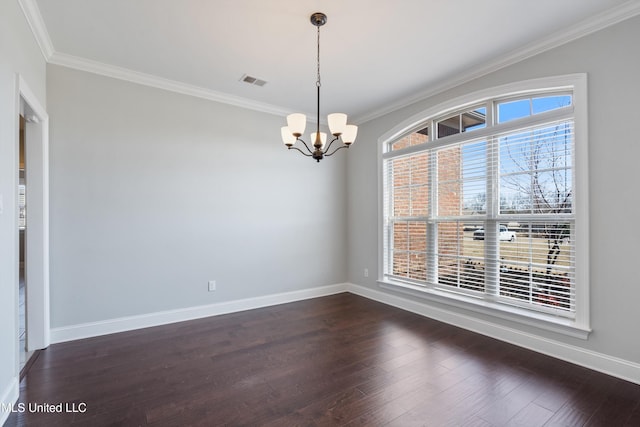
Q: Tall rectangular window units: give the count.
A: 3